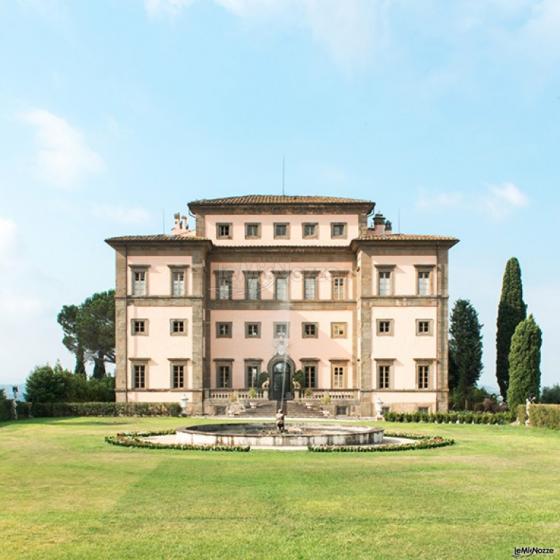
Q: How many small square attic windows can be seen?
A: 5